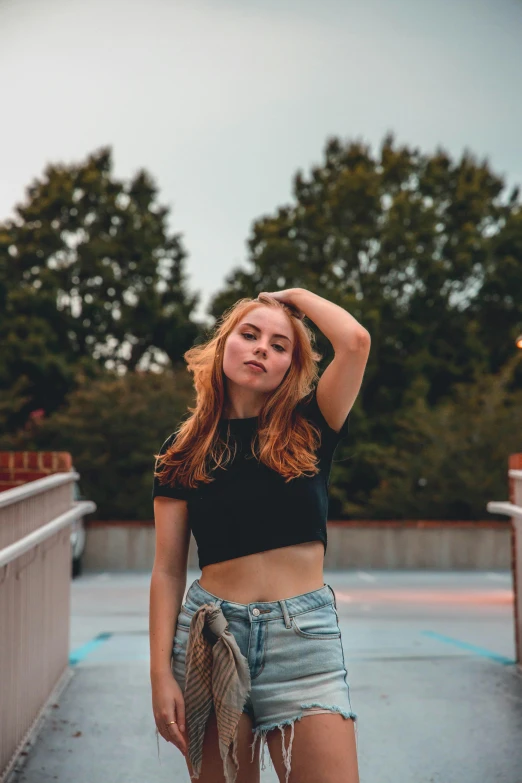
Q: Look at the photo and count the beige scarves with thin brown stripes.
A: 1